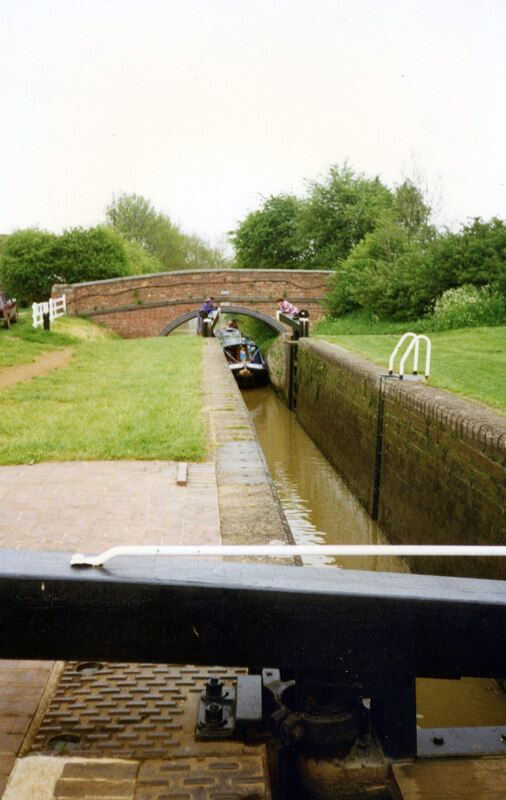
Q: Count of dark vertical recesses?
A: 2